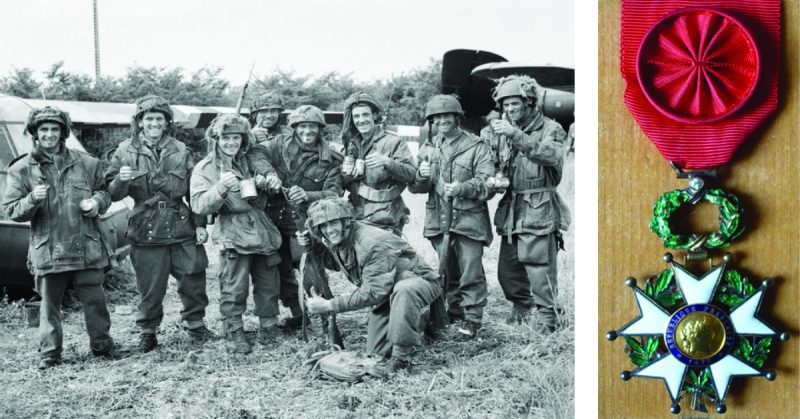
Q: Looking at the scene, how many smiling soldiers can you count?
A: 9